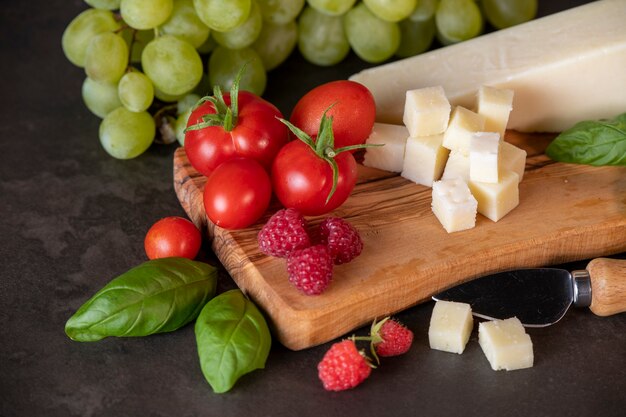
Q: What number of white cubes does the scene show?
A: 12